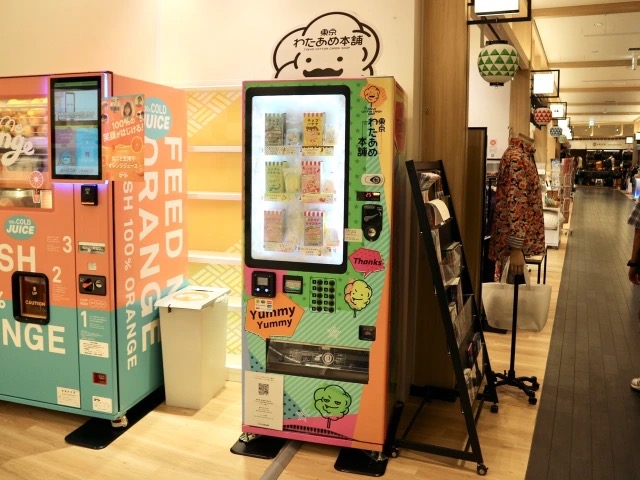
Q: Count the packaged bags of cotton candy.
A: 6